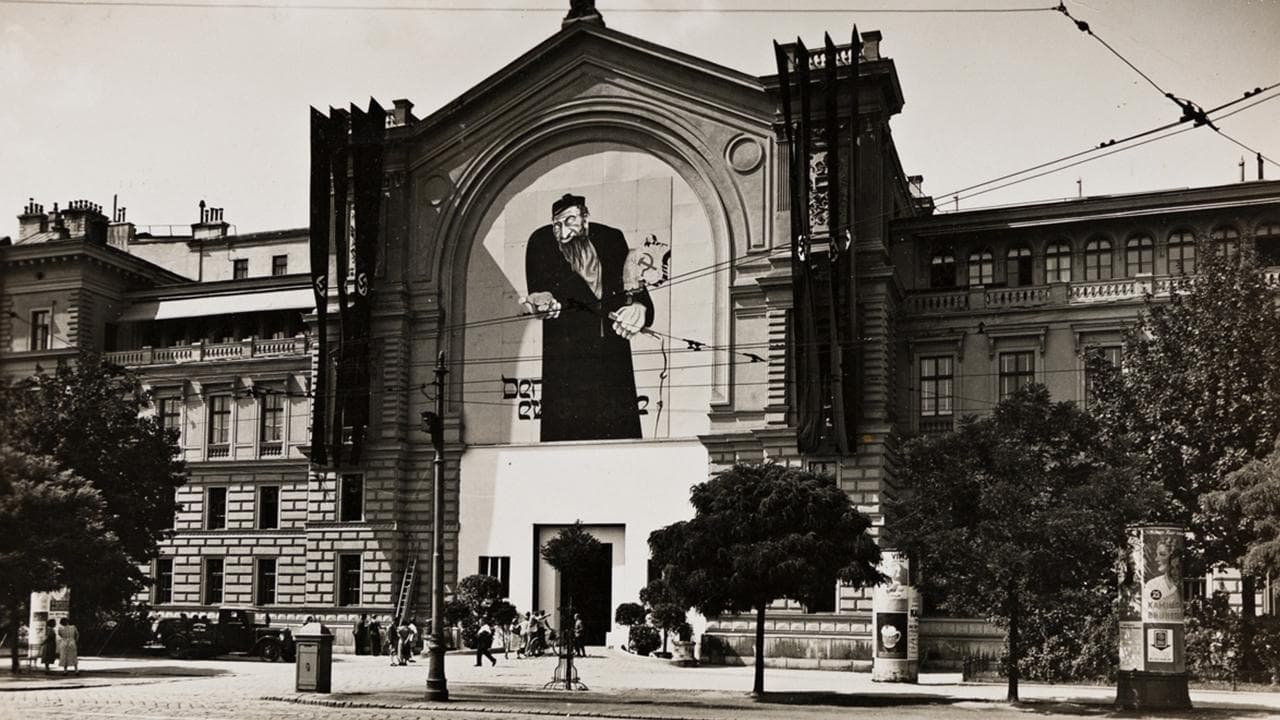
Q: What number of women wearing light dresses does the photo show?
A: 1